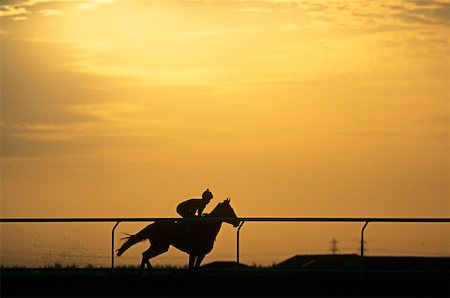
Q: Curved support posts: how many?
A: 3